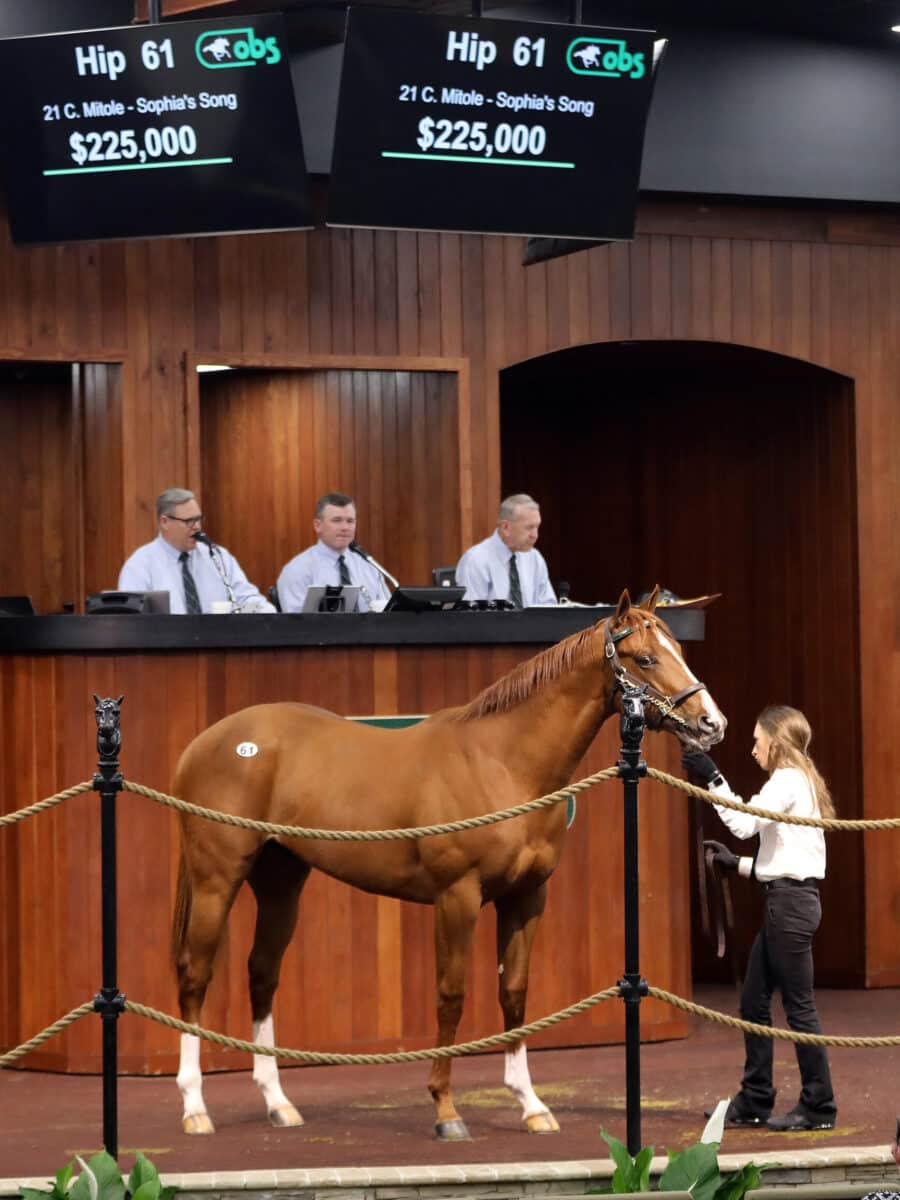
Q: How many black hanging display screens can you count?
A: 2